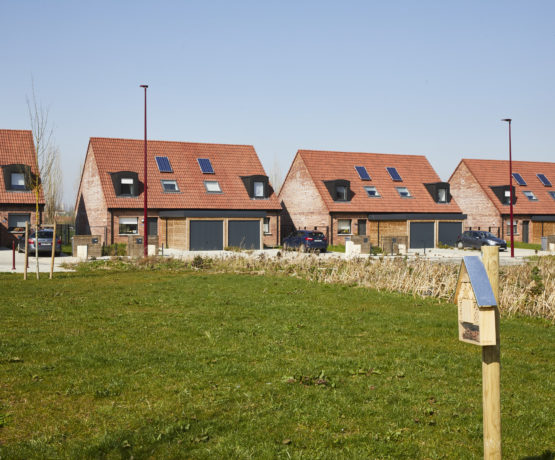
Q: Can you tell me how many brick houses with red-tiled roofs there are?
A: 4